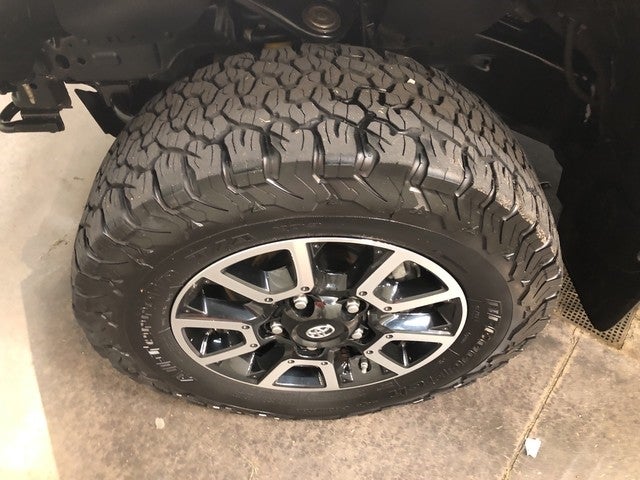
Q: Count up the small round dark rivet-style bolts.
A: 10